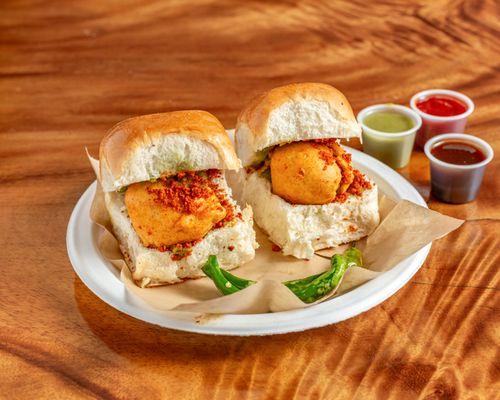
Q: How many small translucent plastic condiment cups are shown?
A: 3